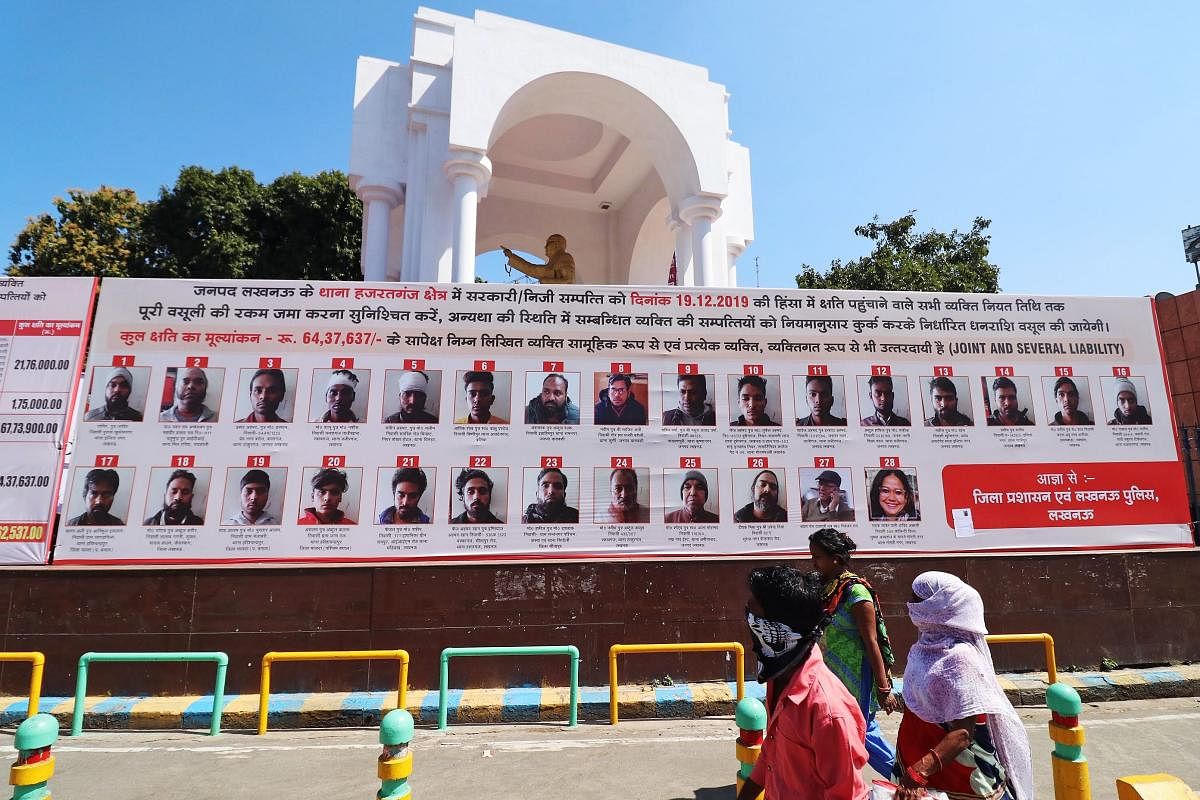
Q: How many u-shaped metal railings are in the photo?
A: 6